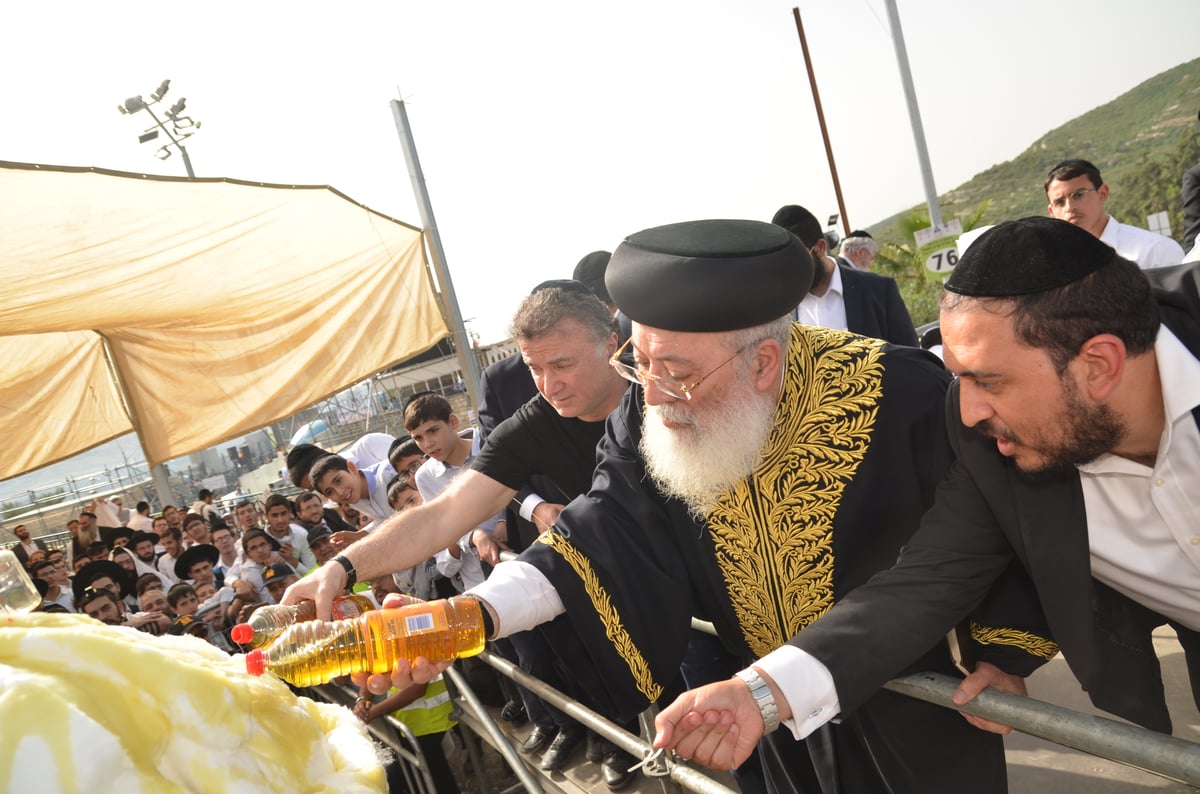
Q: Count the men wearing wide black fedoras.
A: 4